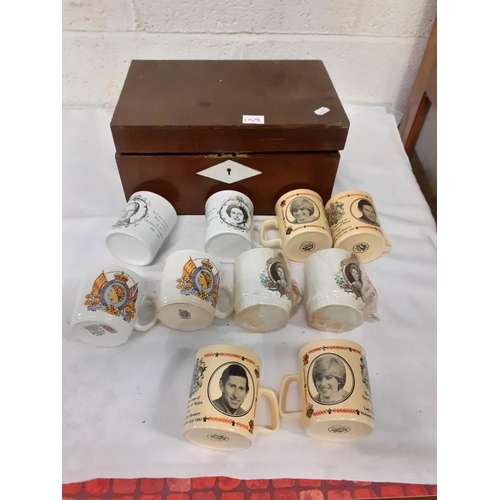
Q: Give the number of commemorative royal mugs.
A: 10